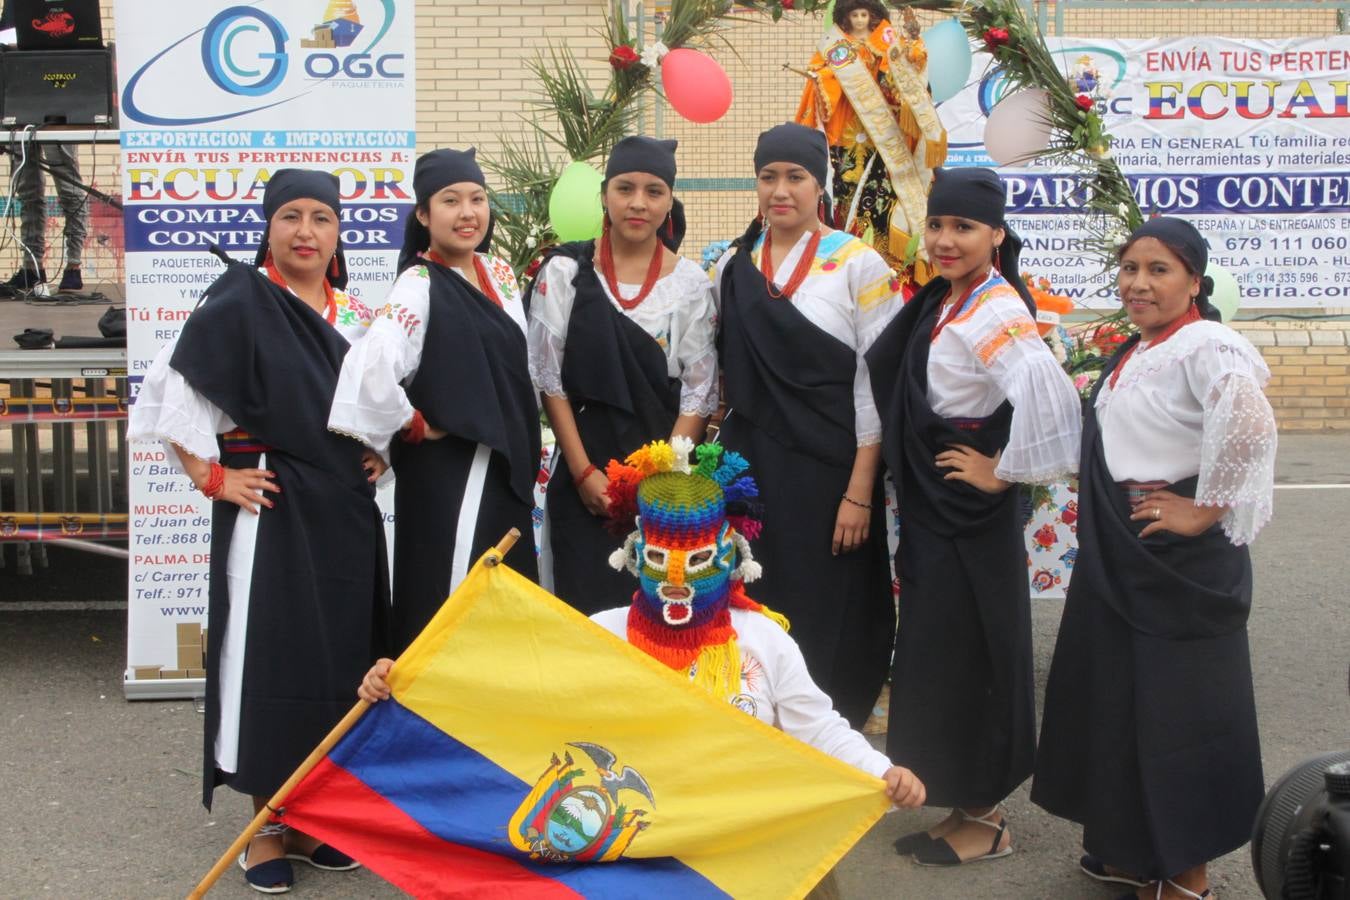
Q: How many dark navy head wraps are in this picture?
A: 6